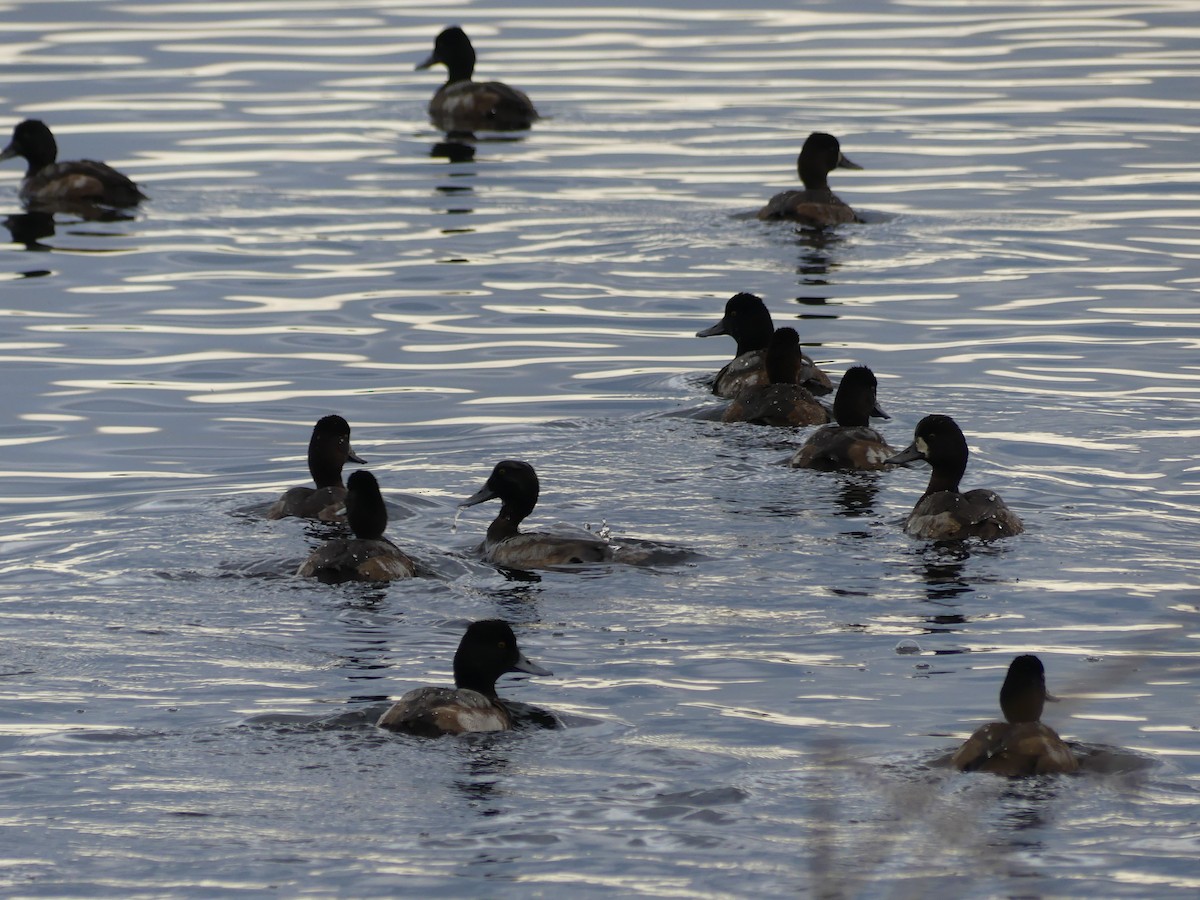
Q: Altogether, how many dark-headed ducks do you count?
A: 12